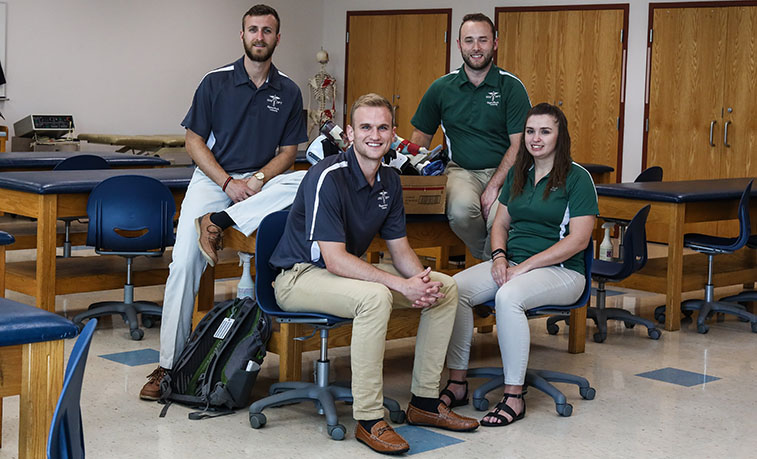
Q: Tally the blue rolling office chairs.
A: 9